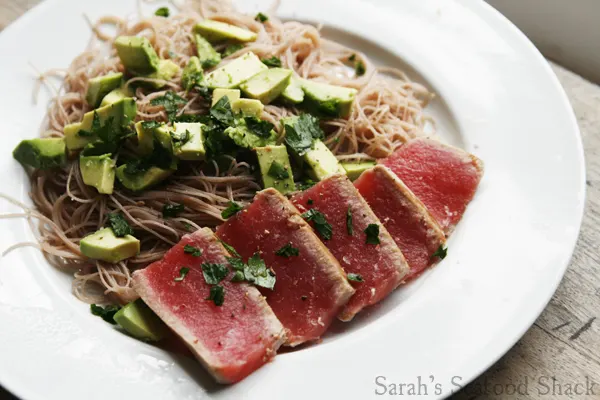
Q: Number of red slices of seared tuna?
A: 5